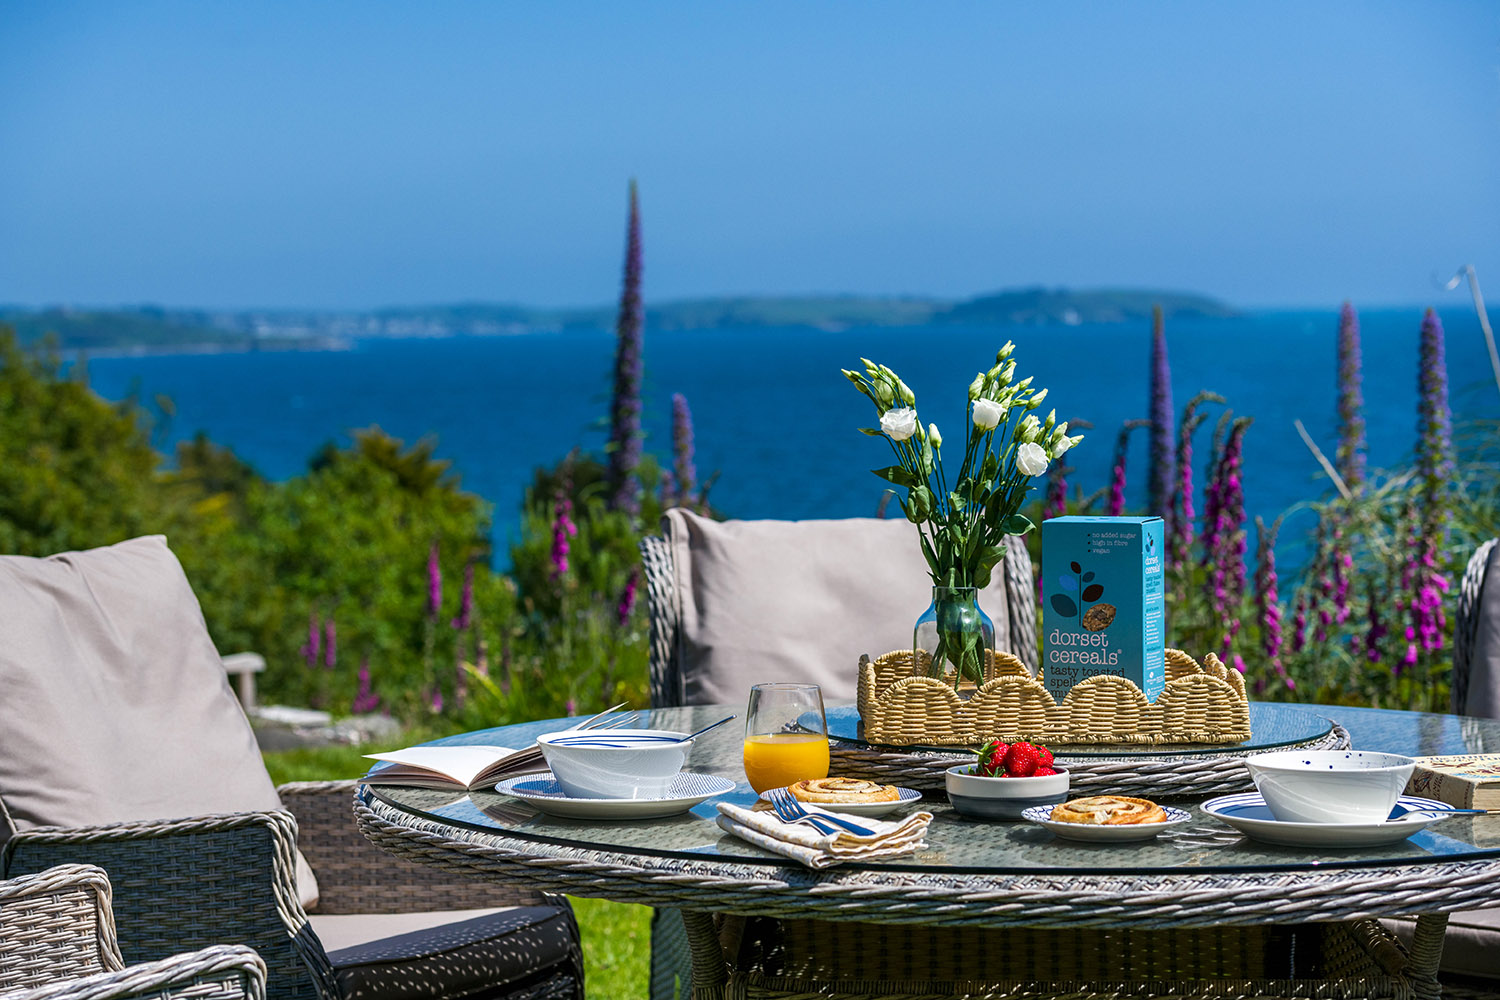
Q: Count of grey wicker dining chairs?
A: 4